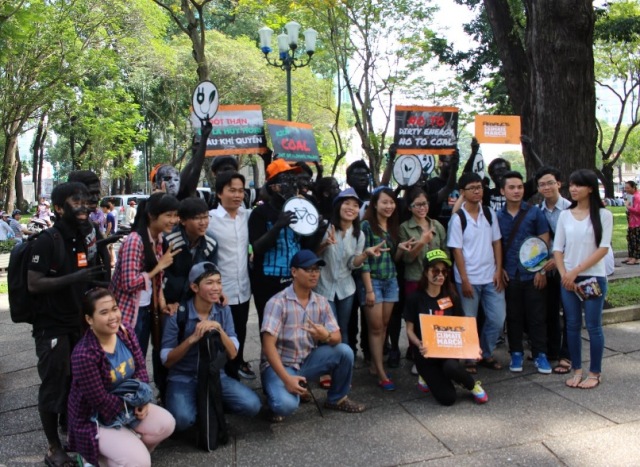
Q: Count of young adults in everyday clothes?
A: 14